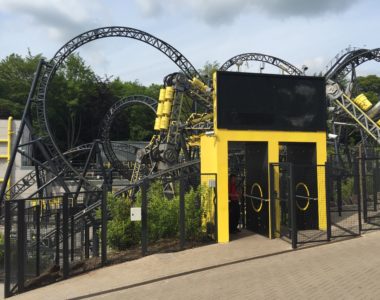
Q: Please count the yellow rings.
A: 2